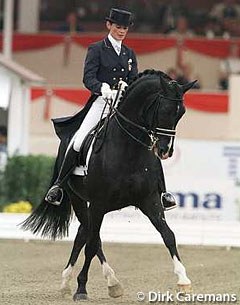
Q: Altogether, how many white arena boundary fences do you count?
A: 1